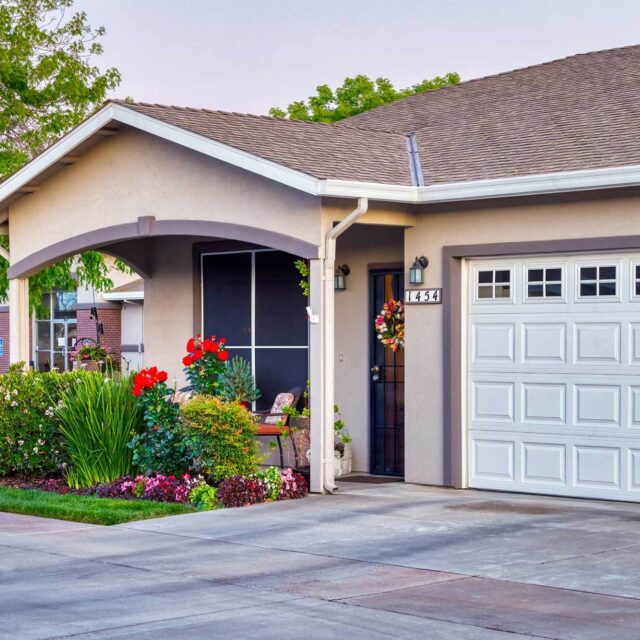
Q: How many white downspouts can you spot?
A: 1